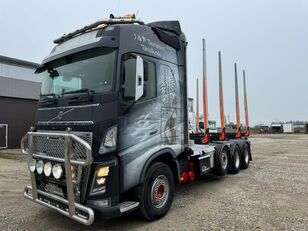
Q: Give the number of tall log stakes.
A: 5